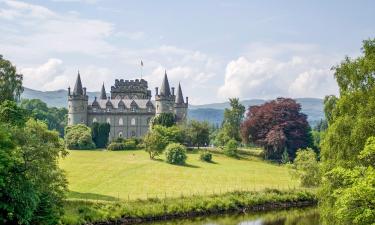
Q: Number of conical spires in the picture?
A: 4